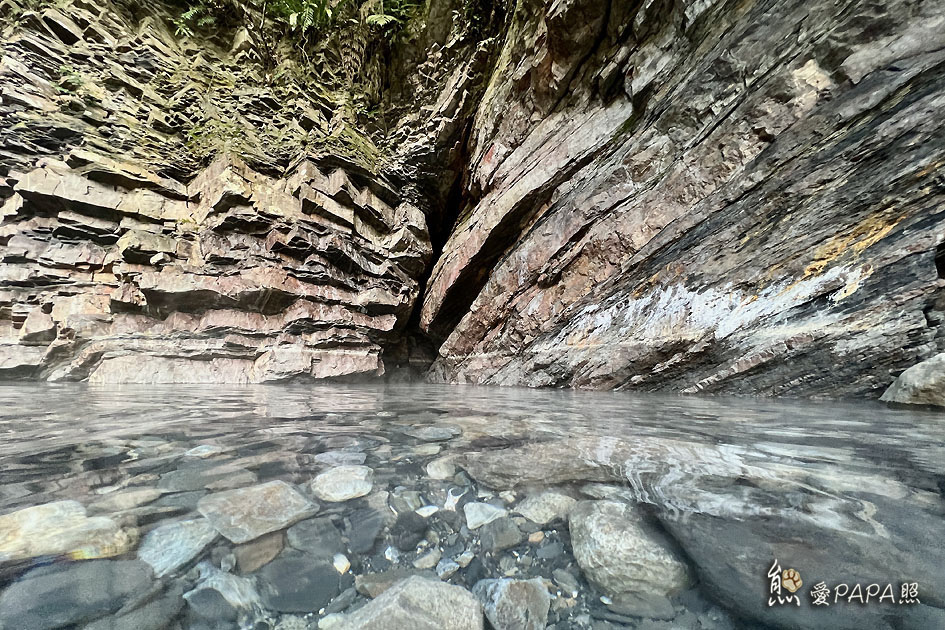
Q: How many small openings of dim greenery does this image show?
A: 1